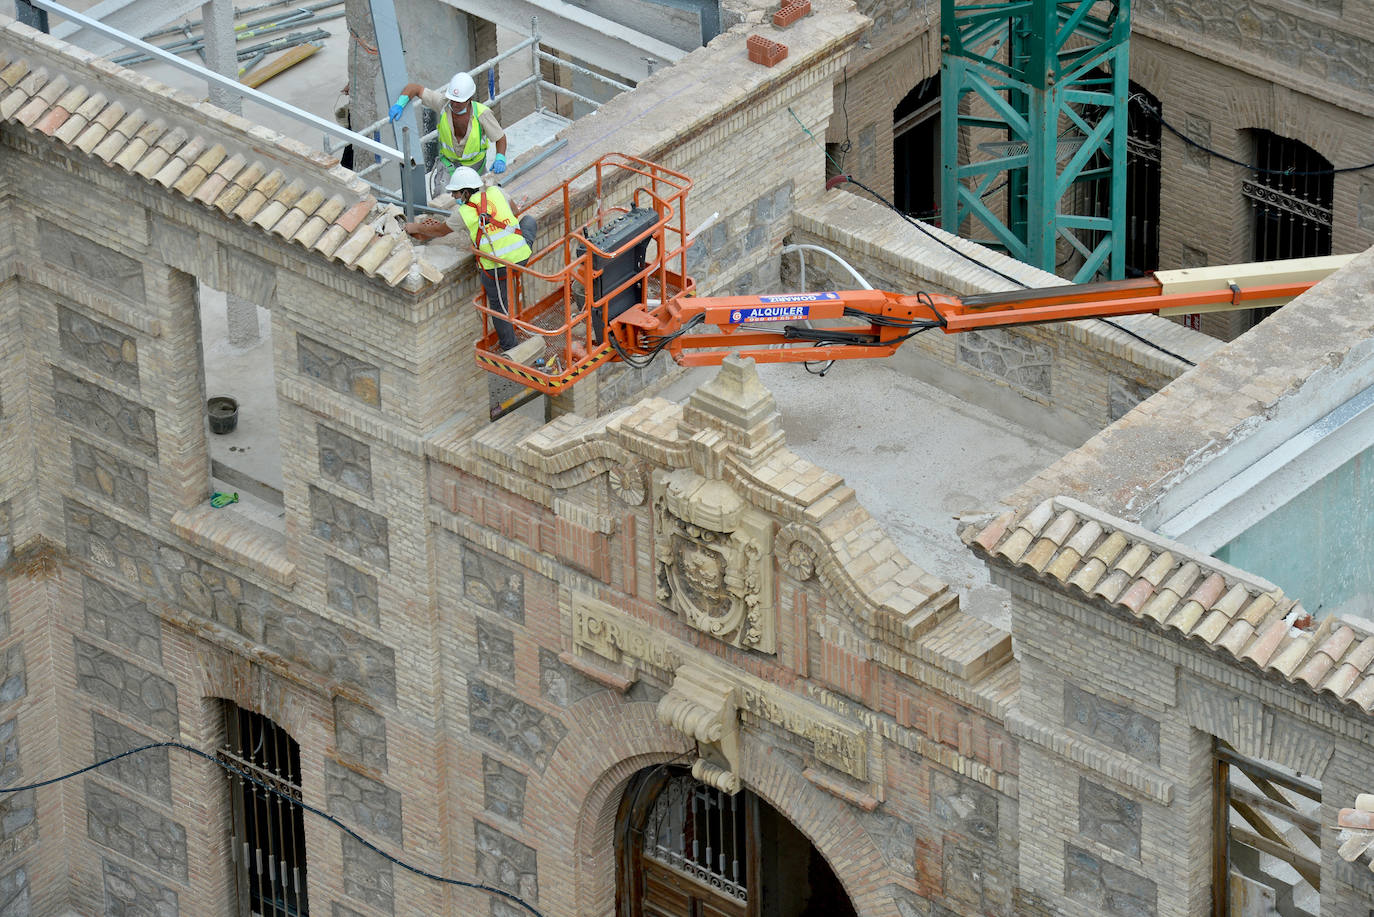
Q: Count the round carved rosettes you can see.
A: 2